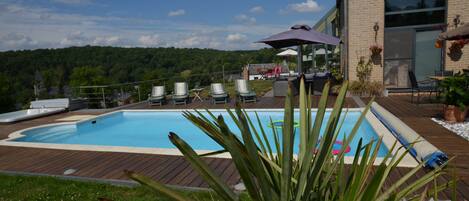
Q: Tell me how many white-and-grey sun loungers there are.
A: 4